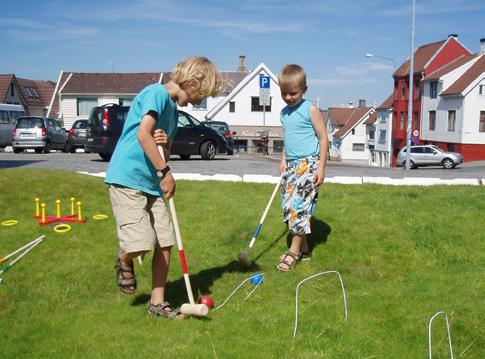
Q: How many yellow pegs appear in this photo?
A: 5